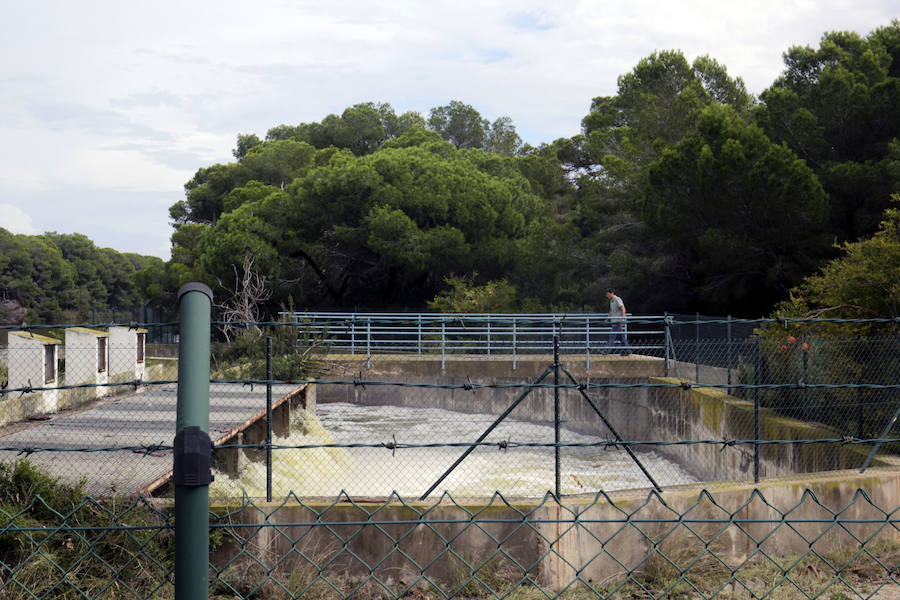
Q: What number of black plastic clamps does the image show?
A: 1